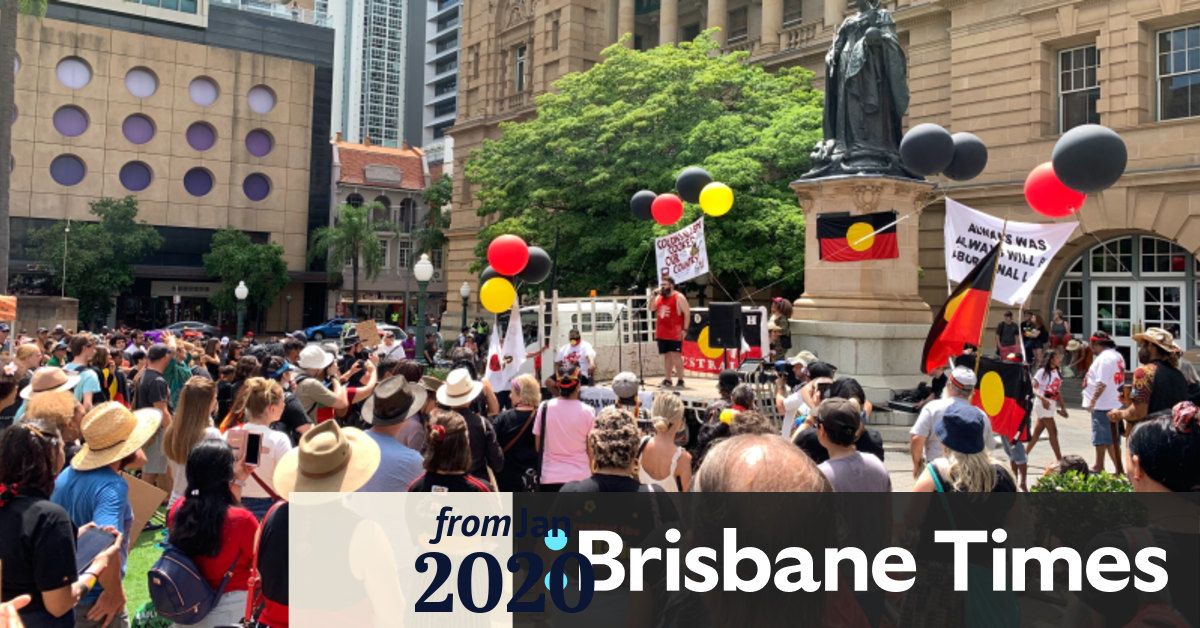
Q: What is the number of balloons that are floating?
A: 12